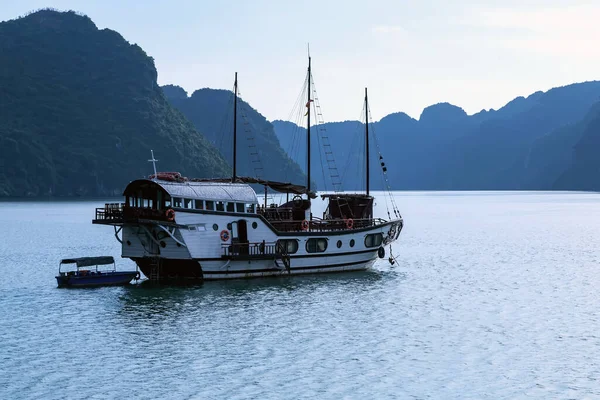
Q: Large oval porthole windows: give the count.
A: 3